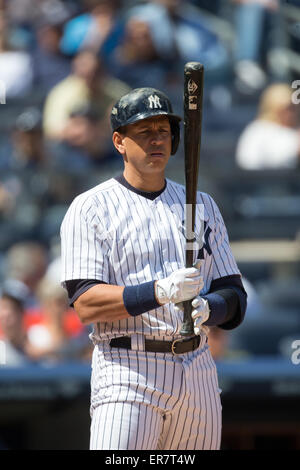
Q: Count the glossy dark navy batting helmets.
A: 1